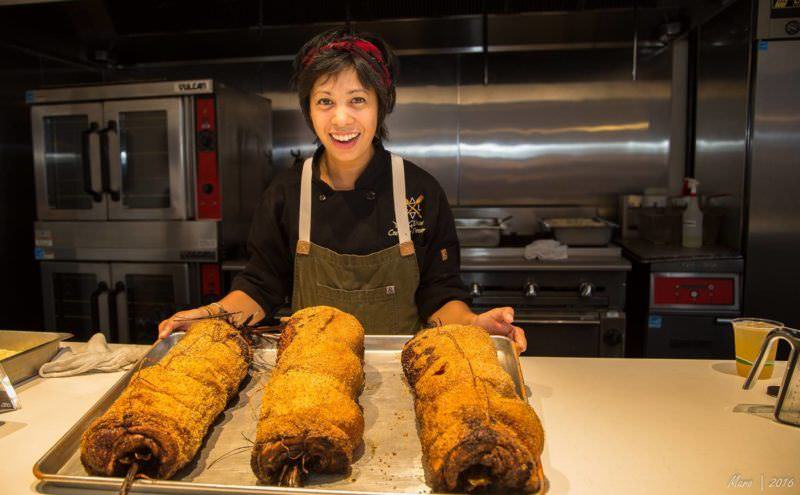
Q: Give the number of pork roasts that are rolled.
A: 3